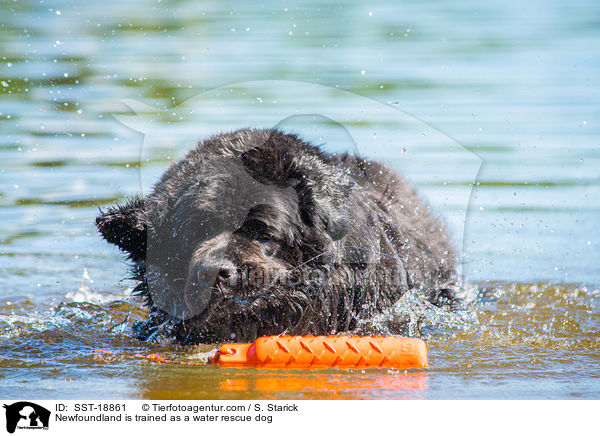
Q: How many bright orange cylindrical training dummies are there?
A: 1